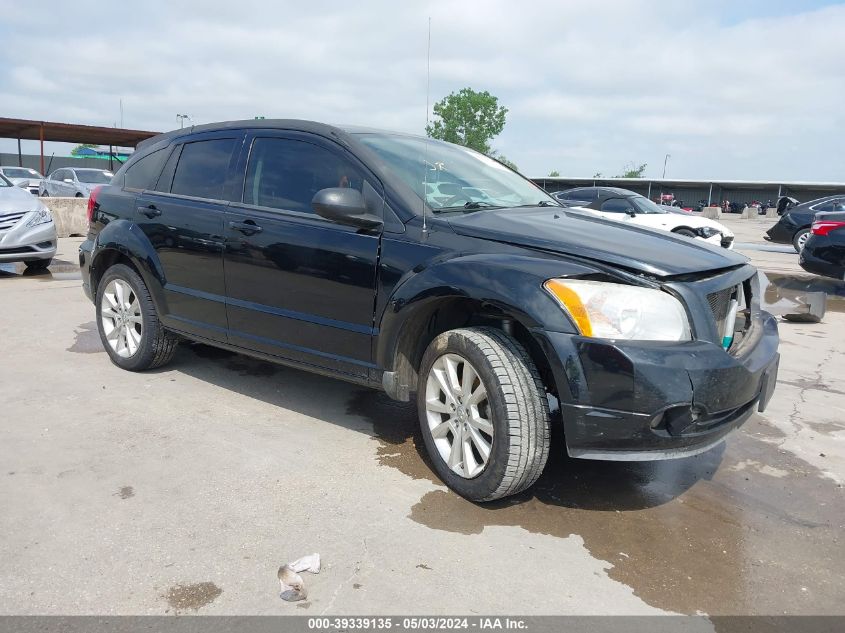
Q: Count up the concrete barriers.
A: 4